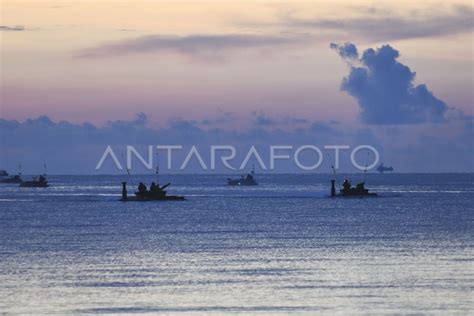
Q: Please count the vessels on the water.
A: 6